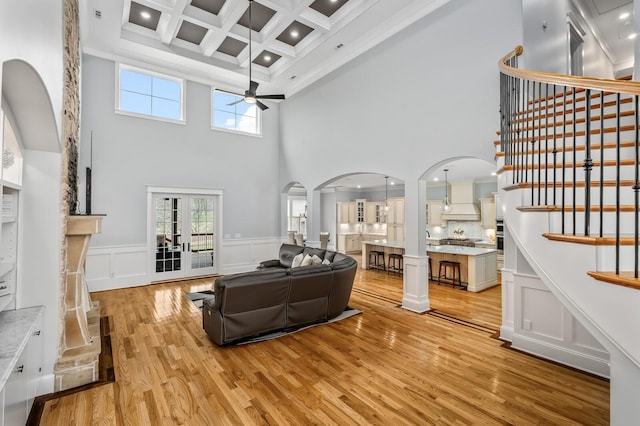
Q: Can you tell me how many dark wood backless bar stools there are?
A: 4